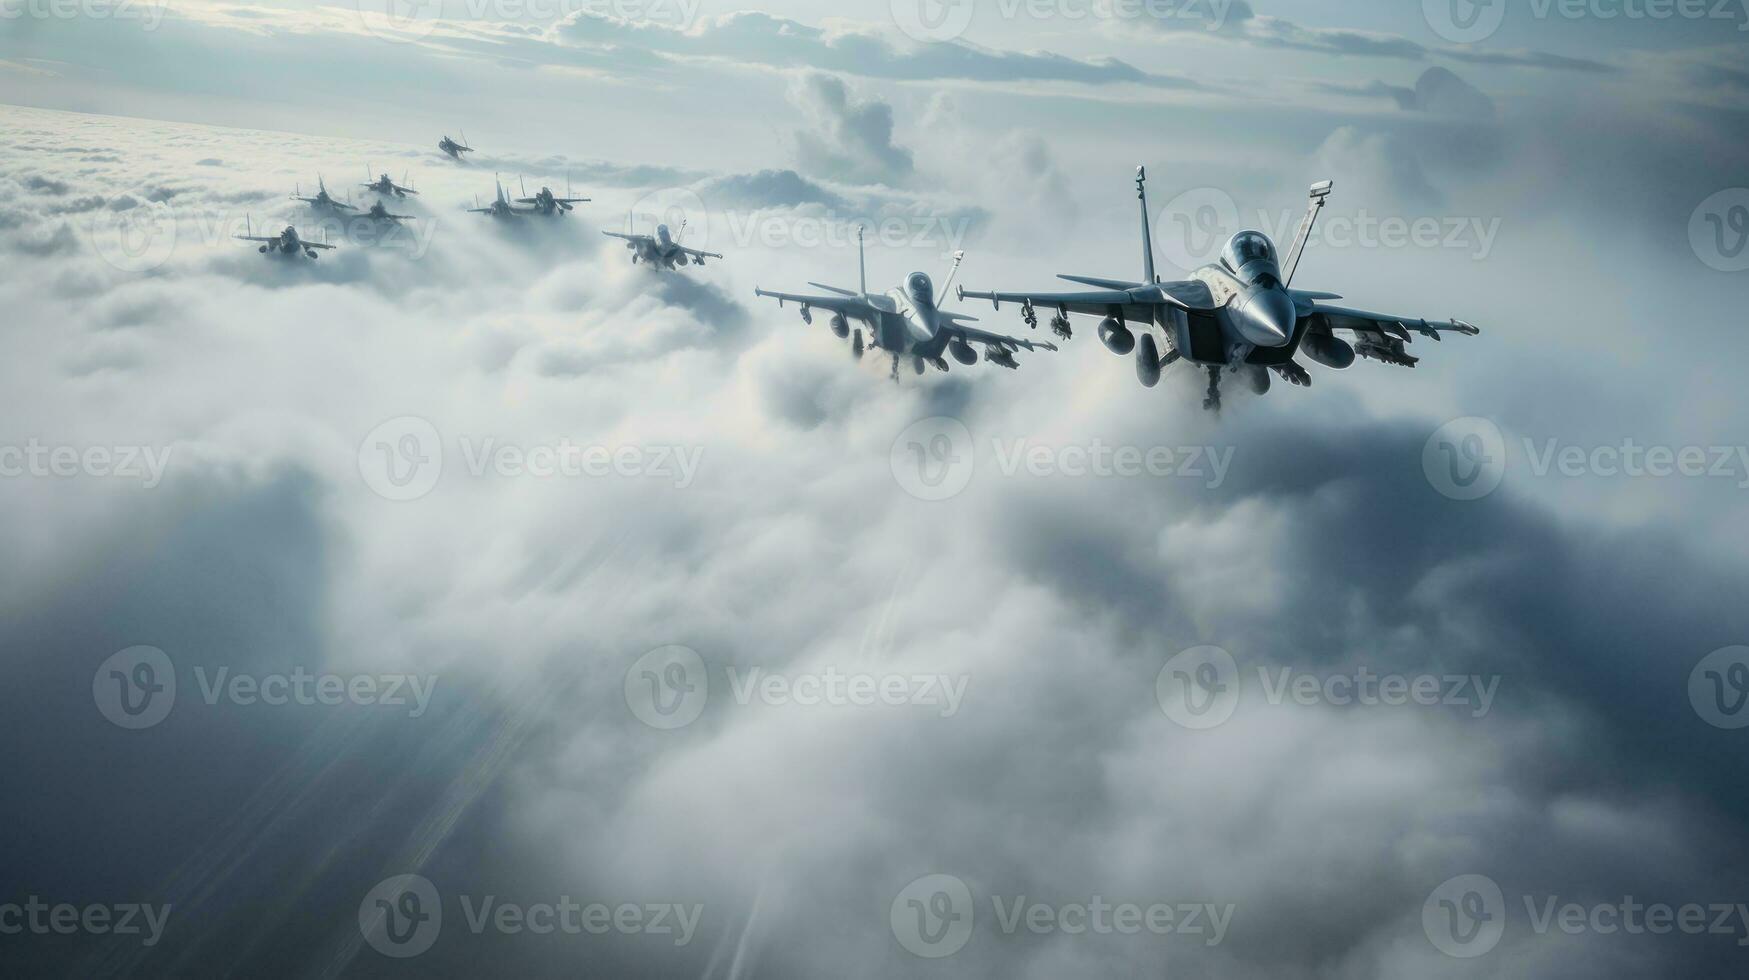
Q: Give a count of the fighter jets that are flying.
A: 10